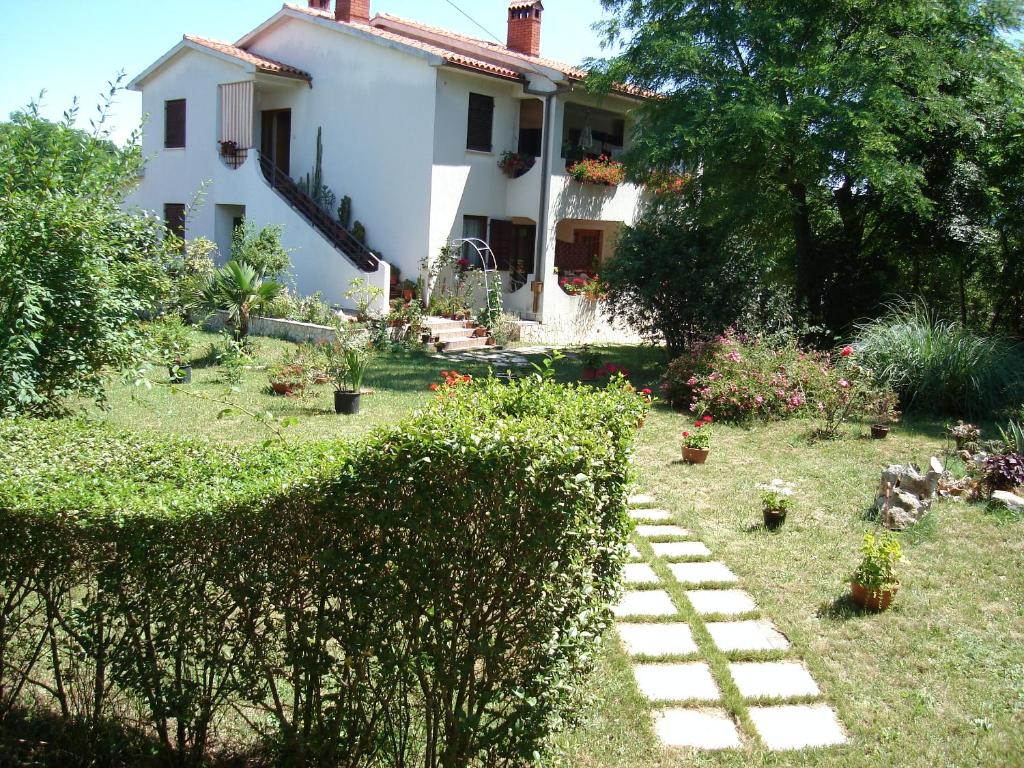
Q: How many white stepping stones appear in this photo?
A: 15